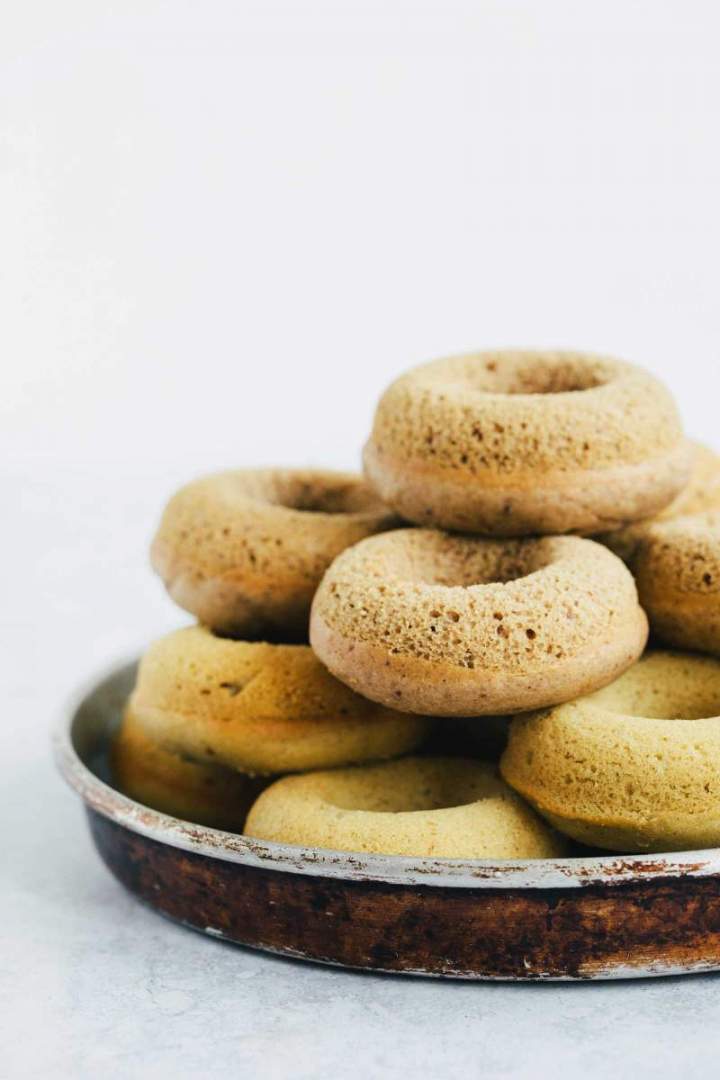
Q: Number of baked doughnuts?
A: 9